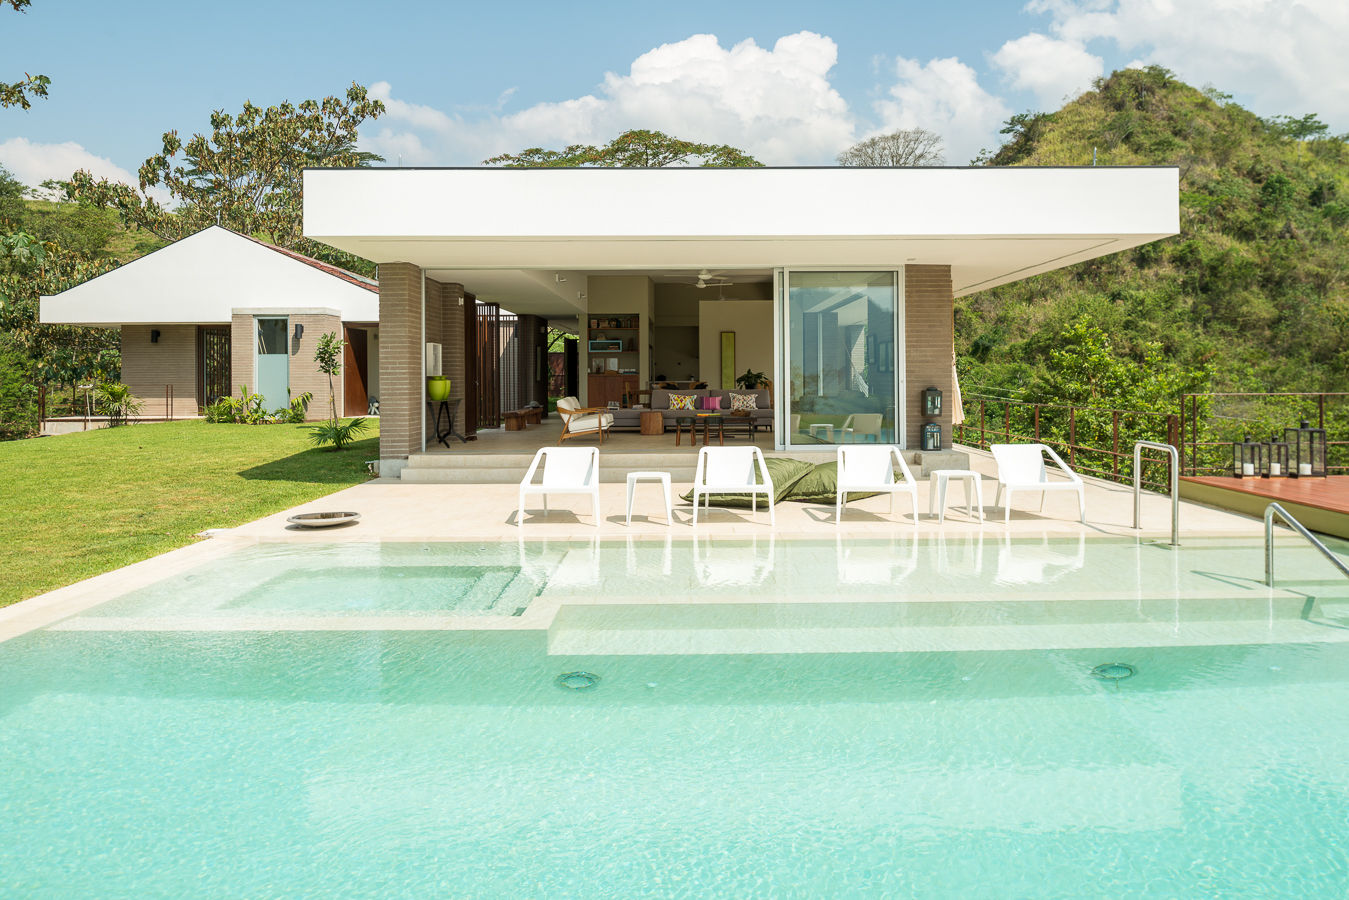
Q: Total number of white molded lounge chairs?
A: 4